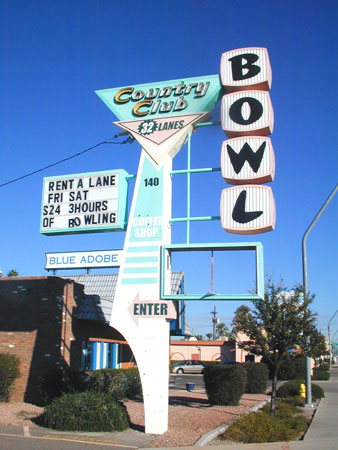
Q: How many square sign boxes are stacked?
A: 4